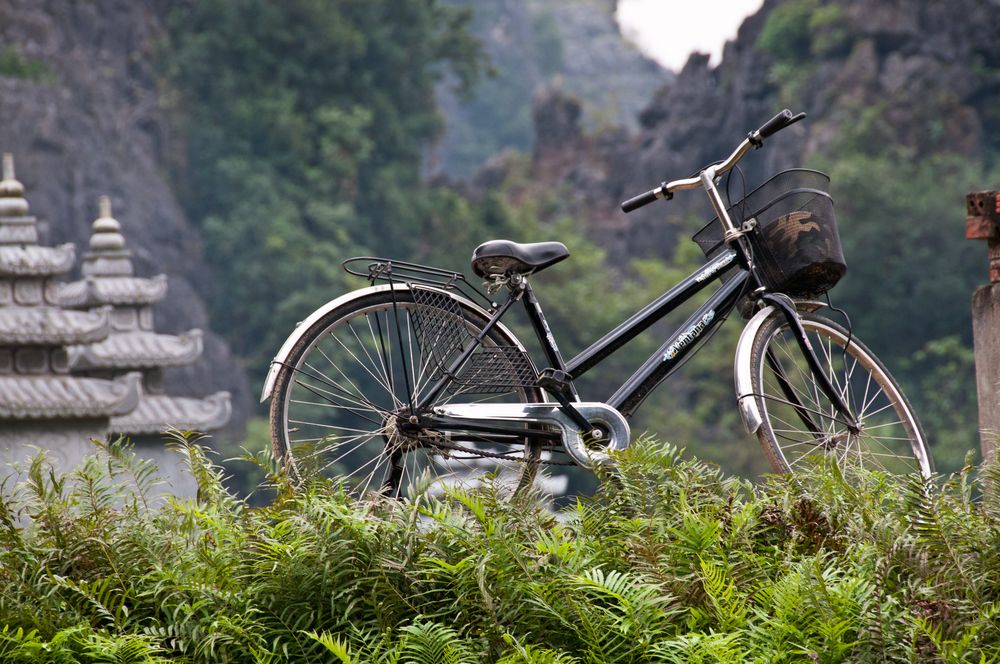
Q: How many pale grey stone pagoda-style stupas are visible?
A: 2